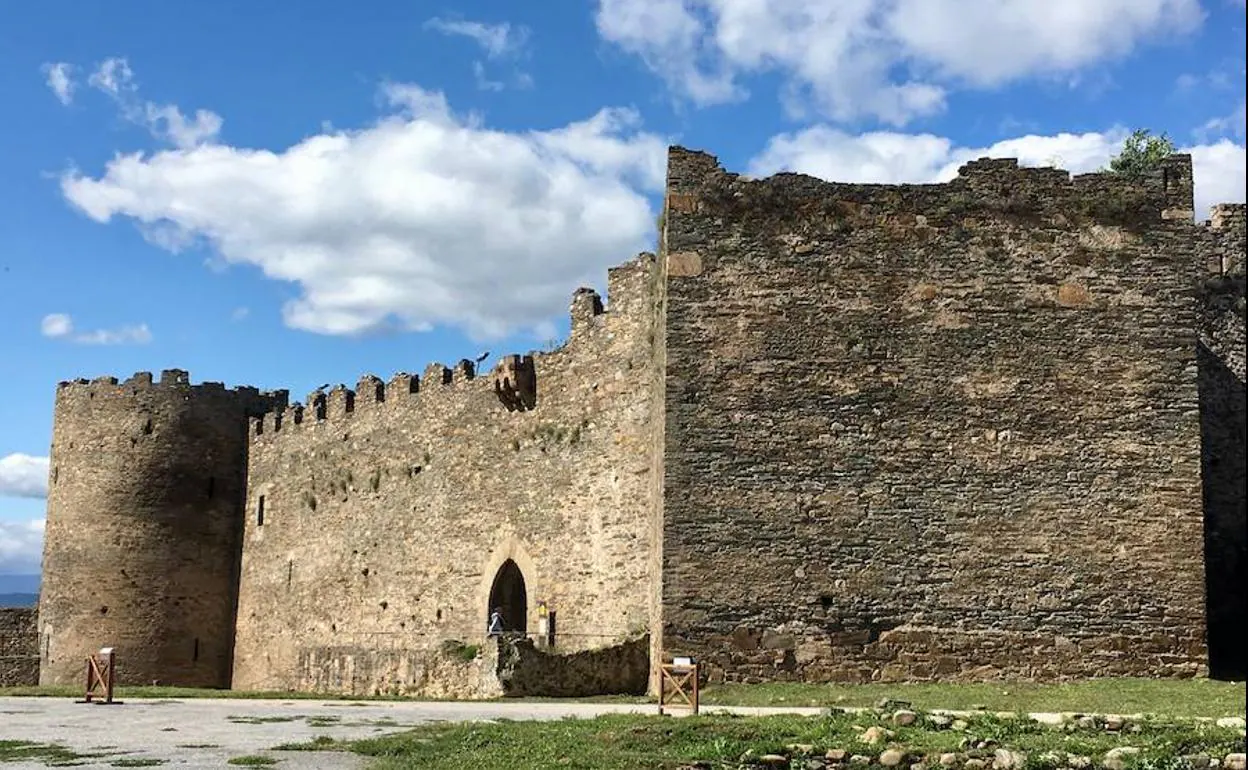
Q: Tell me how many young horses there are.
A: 0